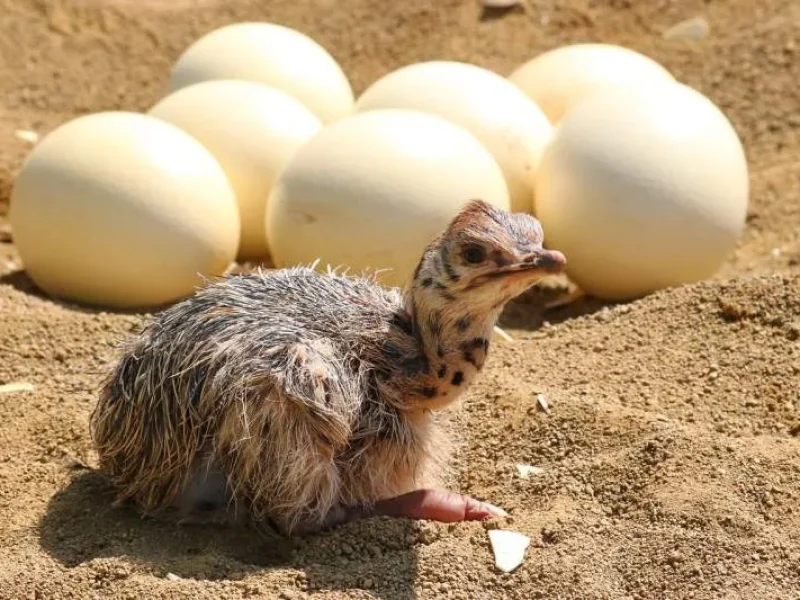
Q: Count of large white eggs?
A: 7